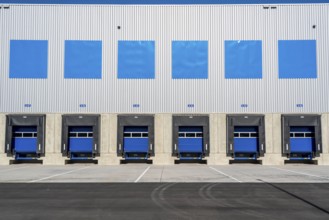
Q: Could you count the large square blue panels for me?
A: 6